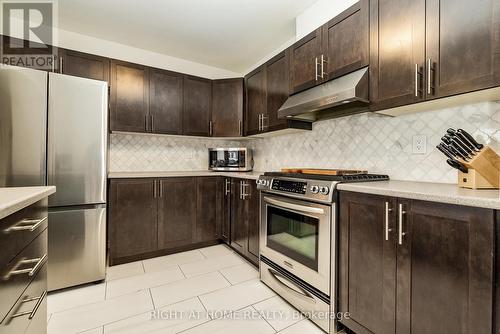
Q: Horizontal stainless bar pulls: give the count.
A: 3